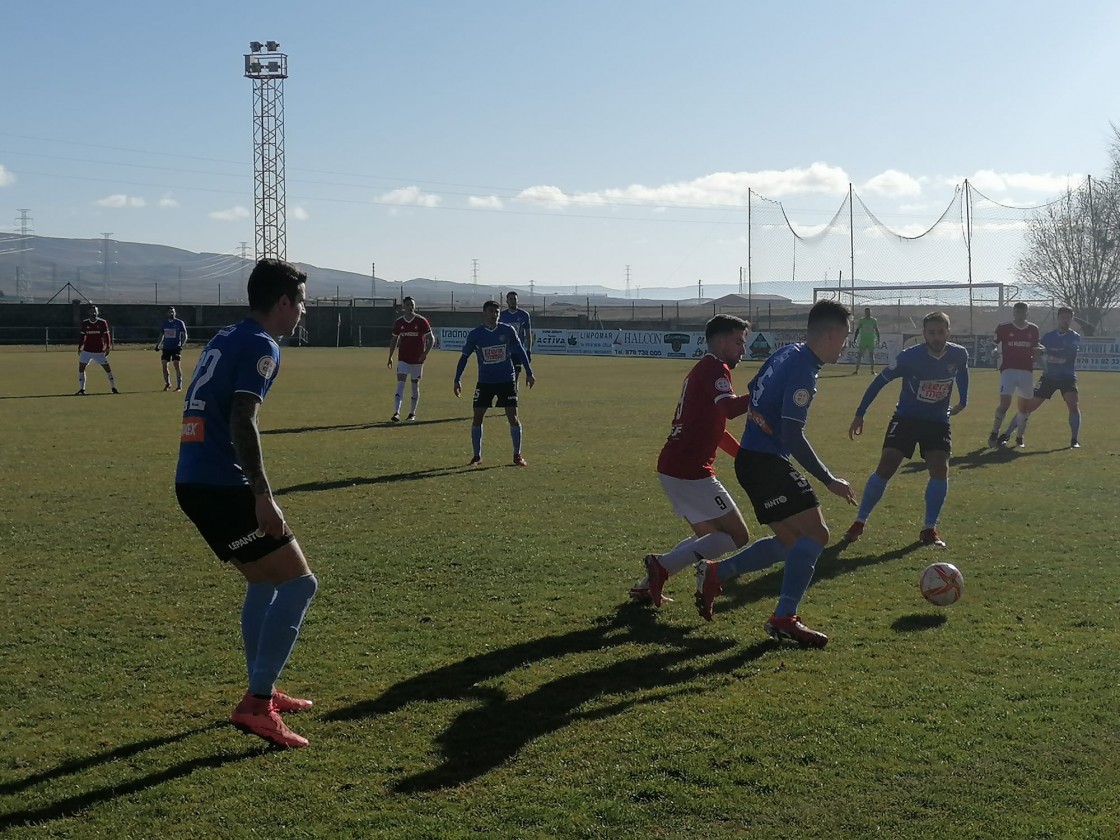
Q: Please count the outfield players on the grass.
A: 11